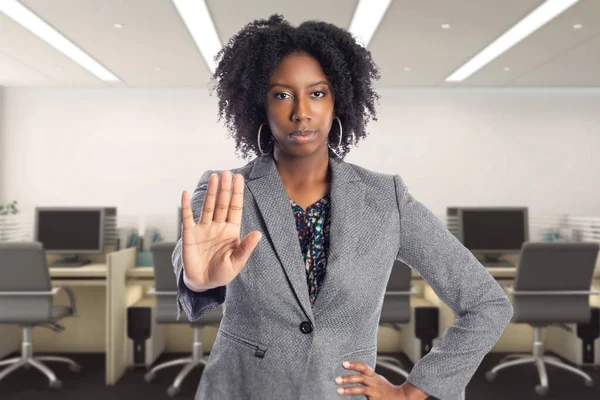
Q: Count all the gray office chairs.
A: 4